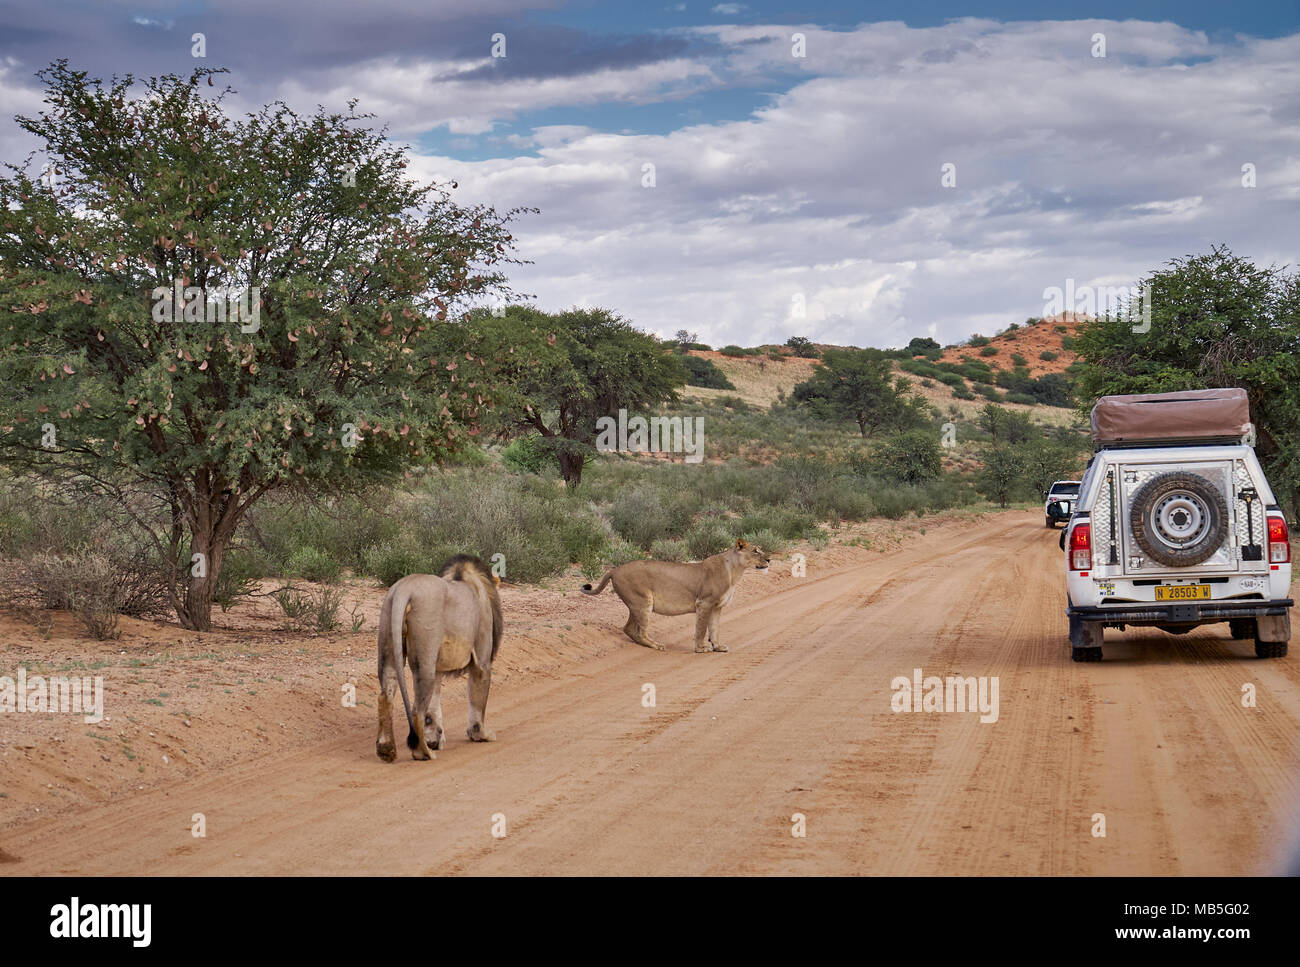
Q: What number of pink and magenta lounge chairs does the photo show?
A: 0